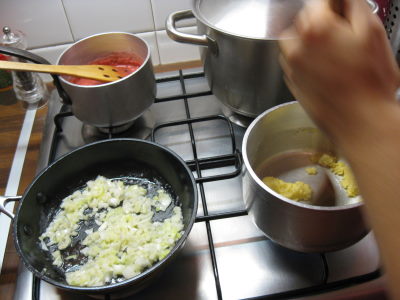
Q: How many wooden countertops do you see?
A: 1